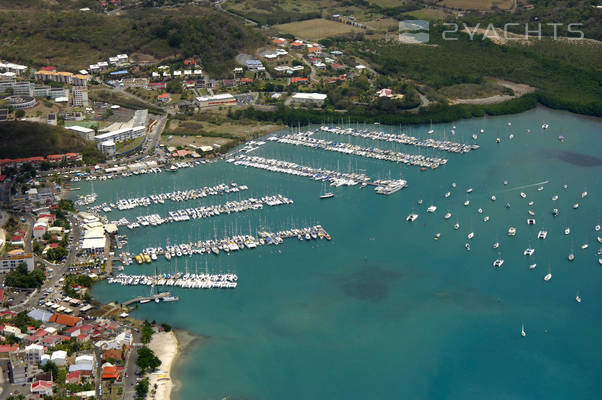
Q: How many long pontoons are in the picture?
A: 7